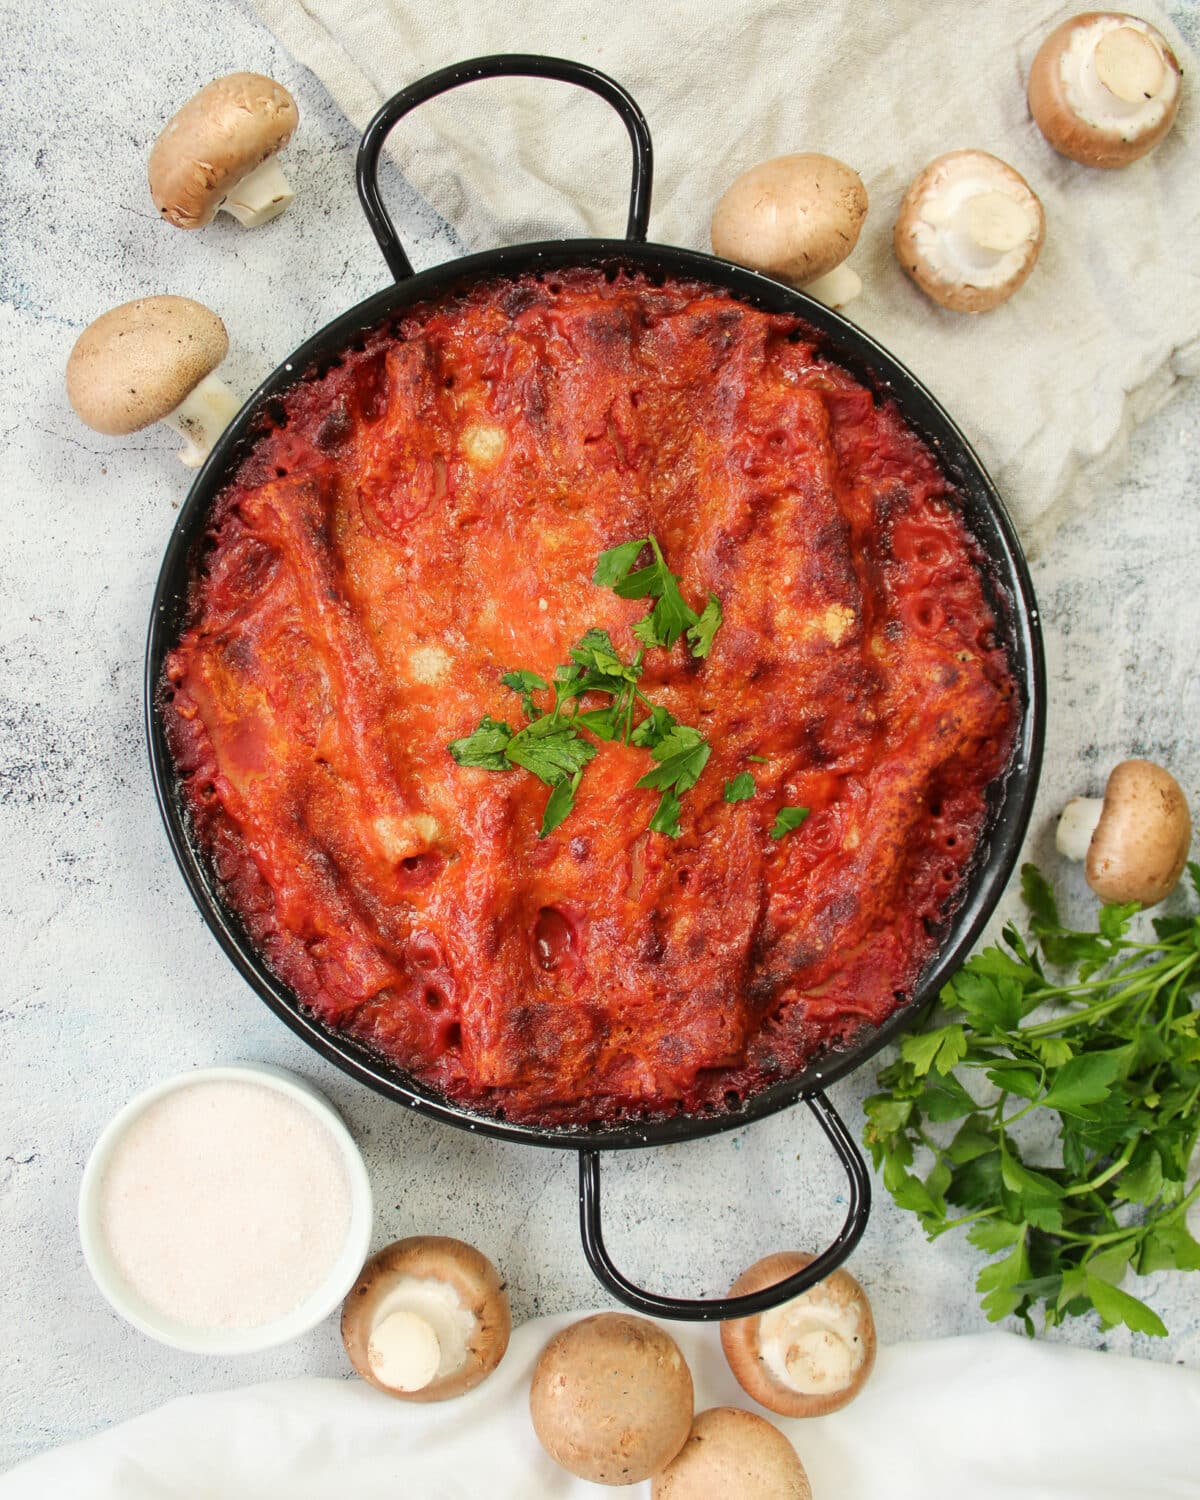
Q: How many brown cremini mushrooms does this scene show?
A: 10